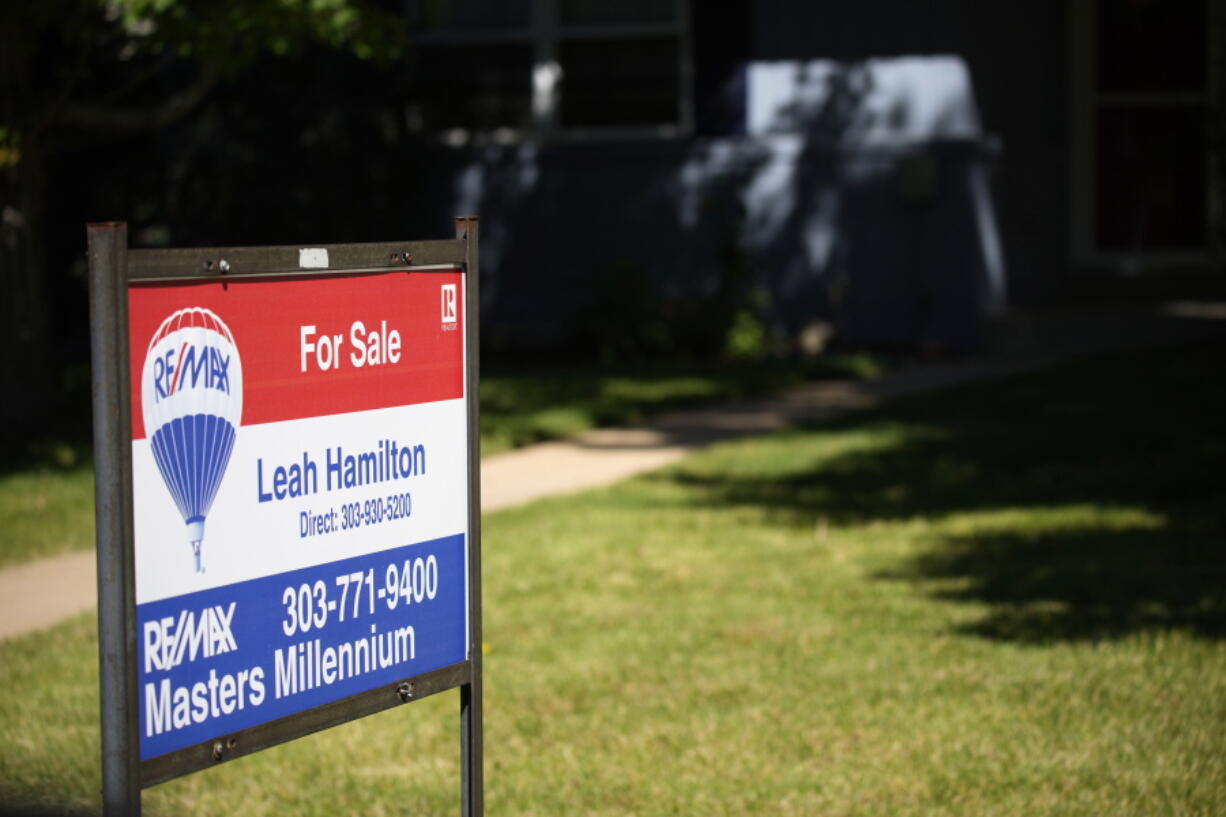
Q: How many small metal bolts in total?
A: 4